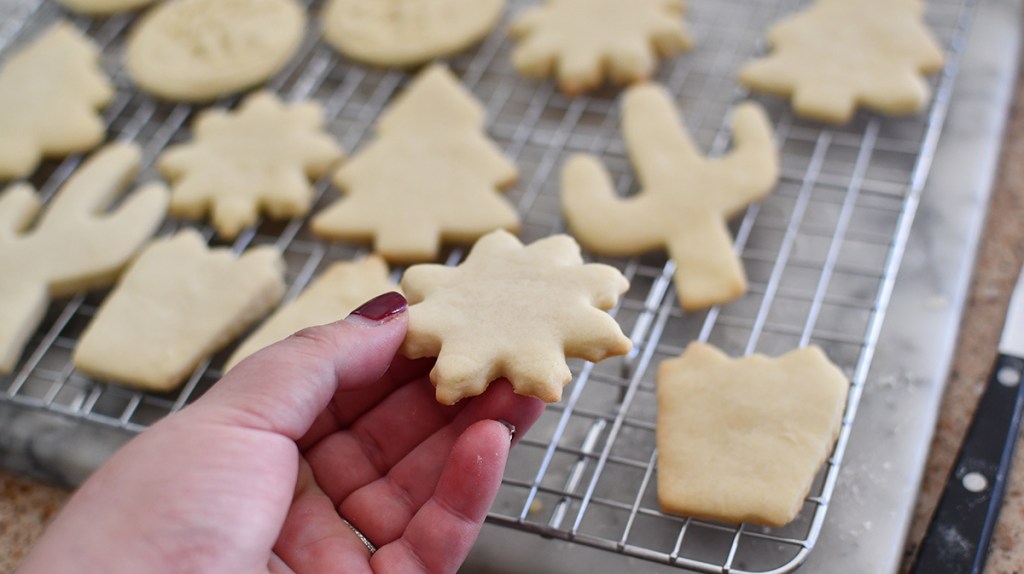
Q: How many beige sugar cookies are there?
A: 14